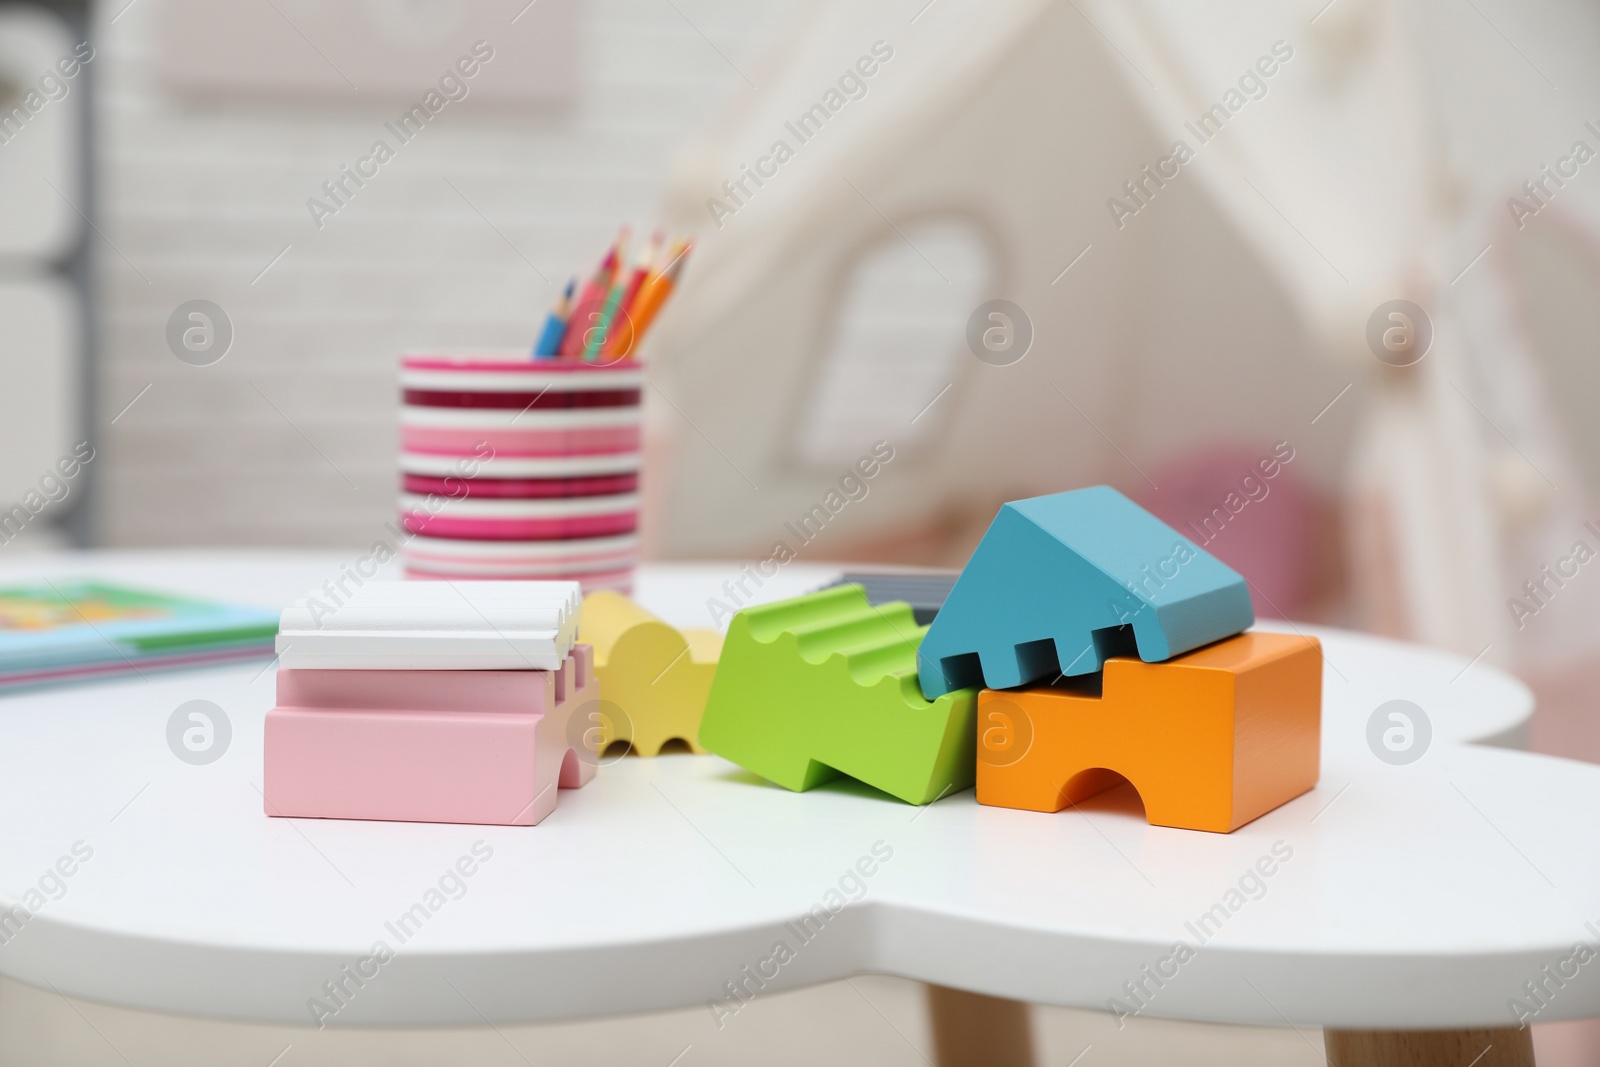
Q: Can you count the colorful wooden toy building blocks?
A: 7